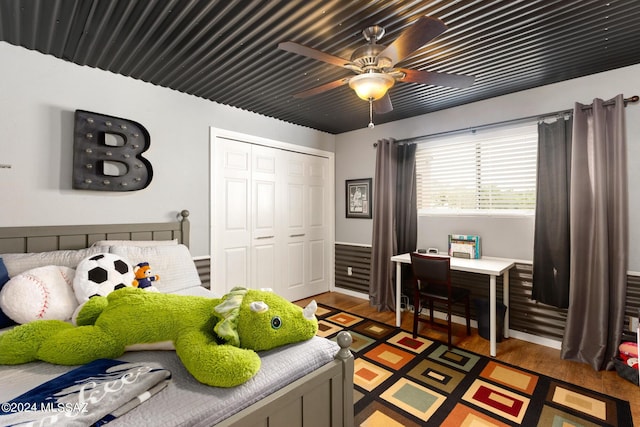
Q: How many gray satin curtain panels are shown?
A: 2